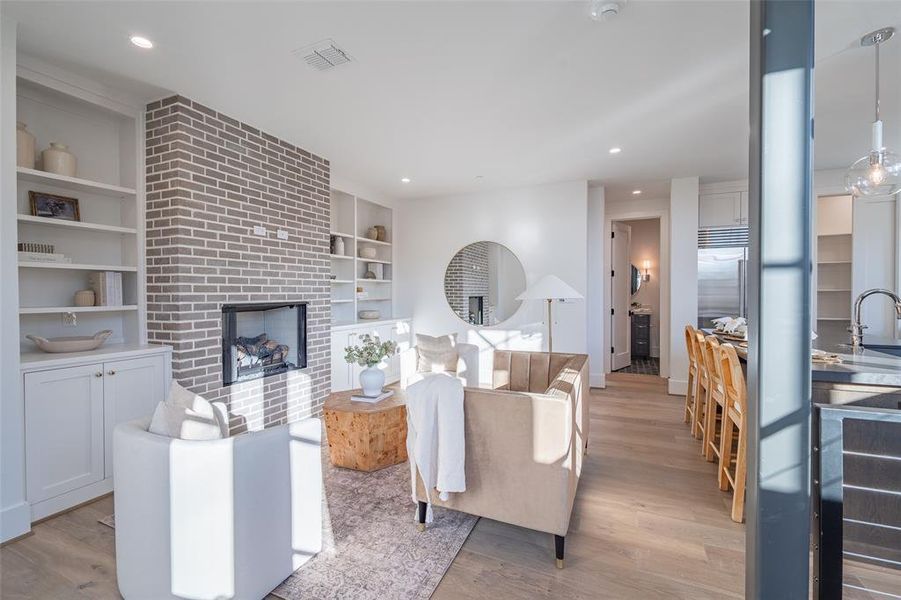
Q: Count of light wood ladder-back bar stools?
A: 4